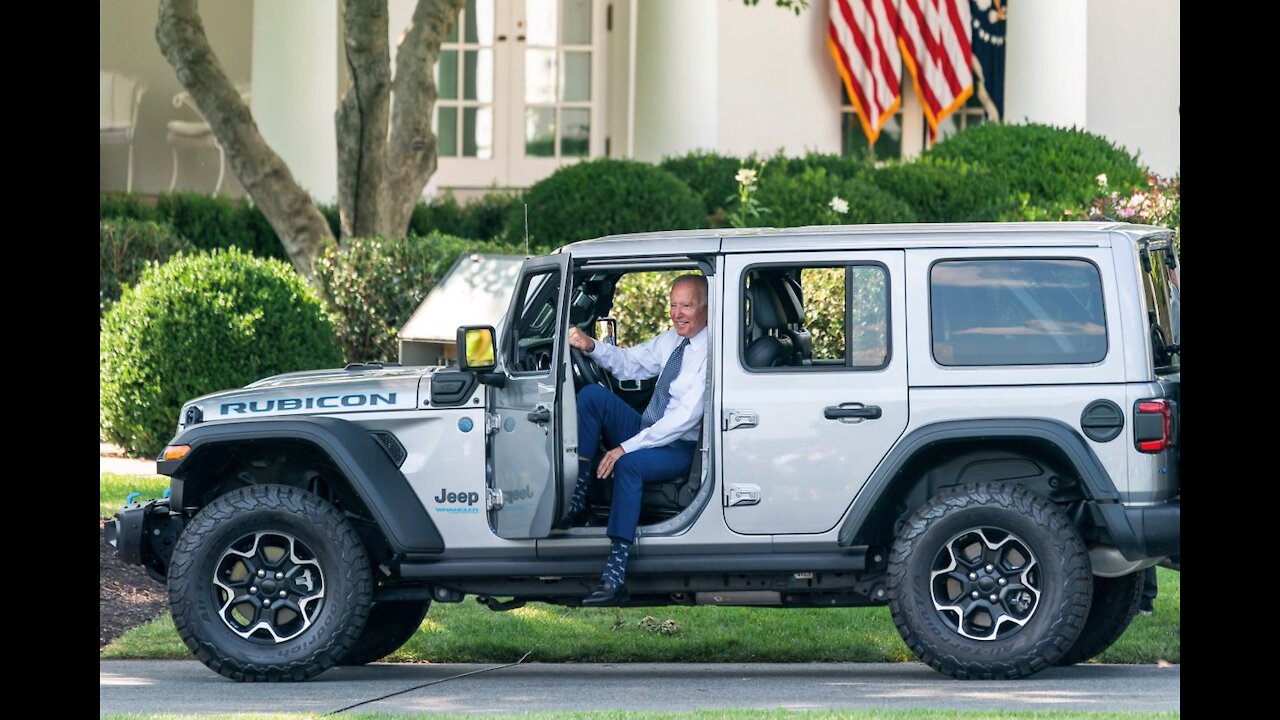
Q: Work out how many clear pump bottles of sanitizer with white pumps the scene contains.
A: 0